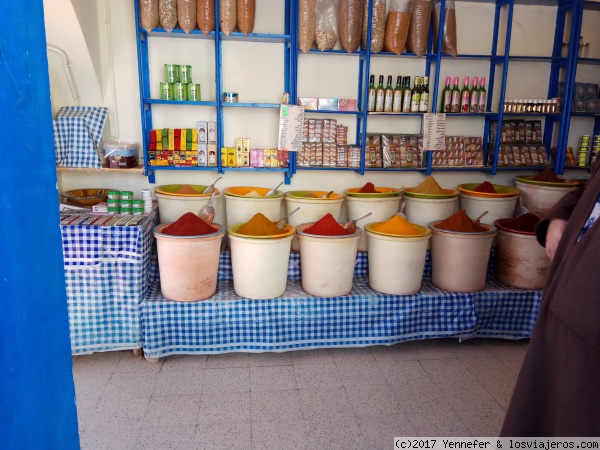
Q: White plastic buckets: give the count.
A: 13